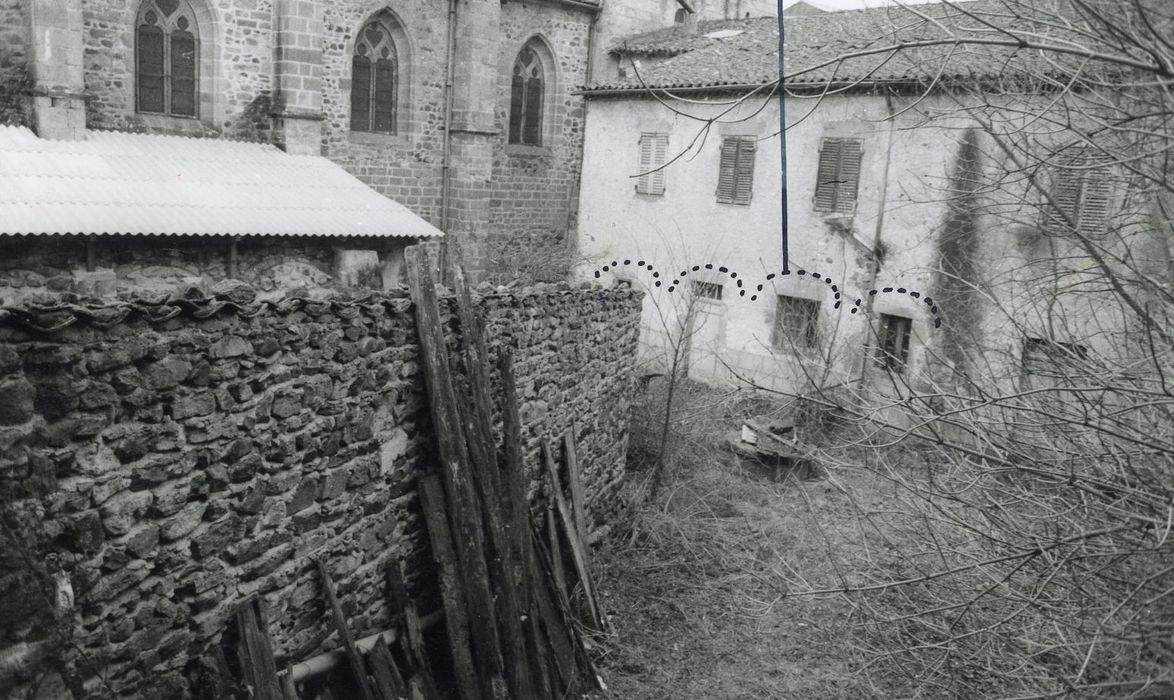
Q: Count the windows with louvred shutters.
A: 4